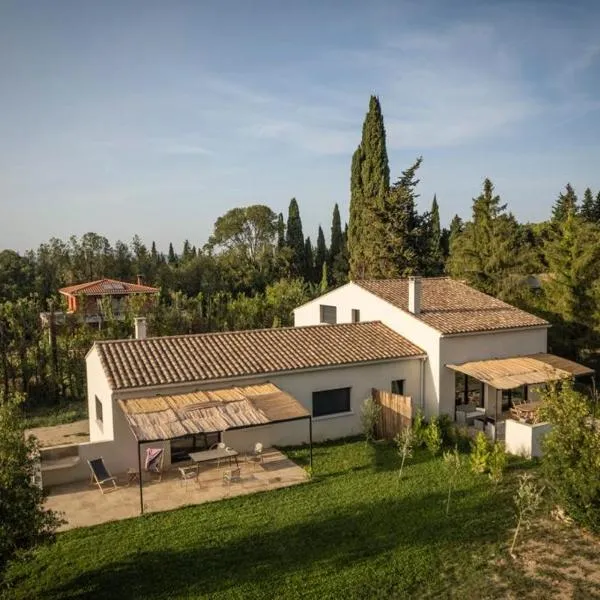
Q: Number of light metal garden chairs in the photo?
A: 4